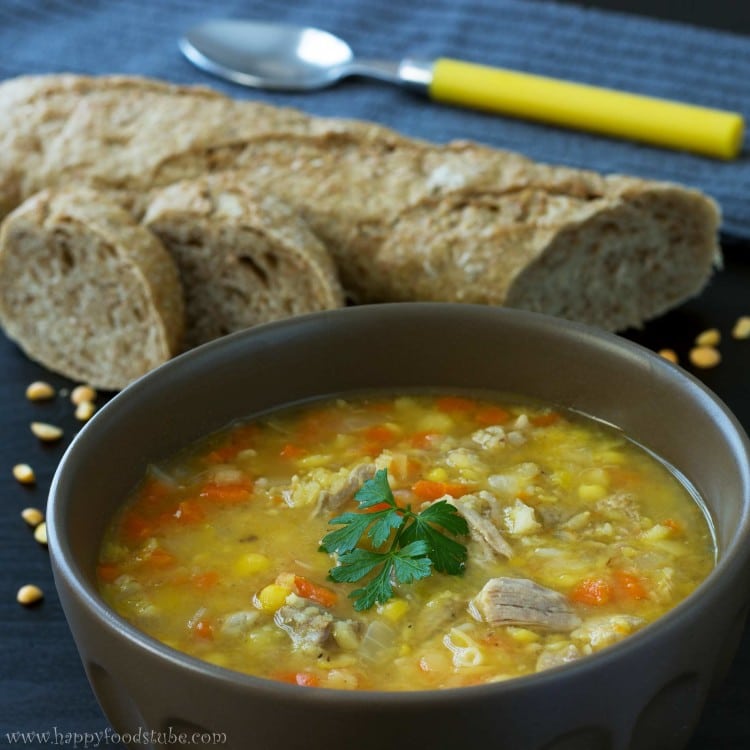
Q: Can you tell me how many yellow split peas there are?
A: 12